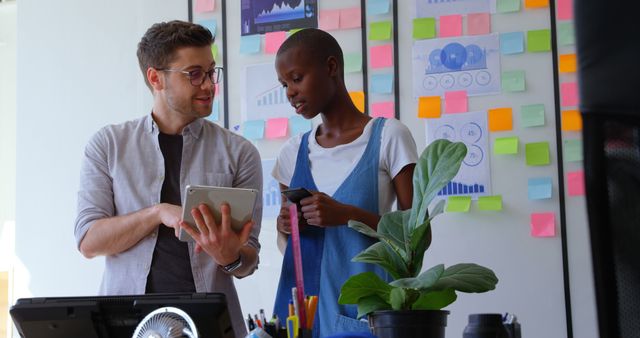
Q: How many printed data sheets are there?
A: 6